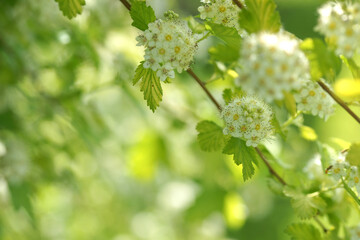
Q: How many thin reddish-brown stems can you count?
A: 2